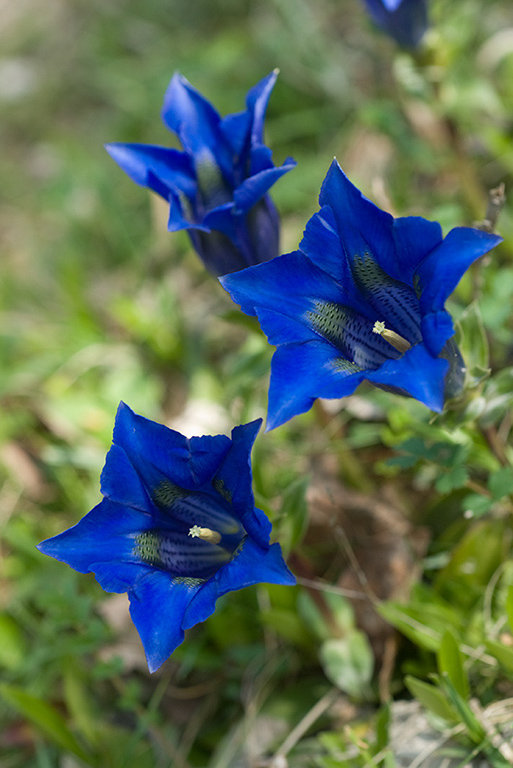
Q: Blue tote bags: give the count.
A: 0